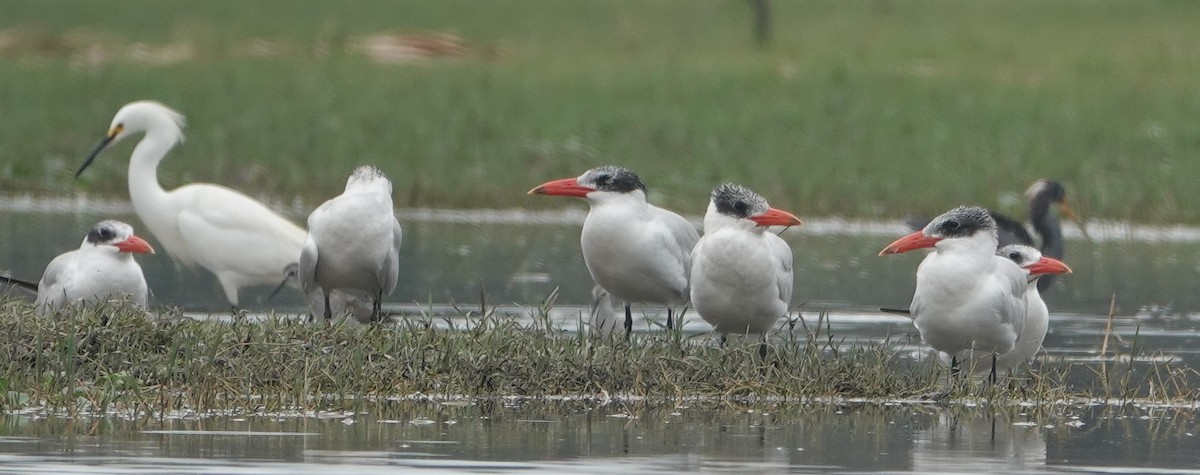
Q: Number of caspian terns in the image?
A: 6